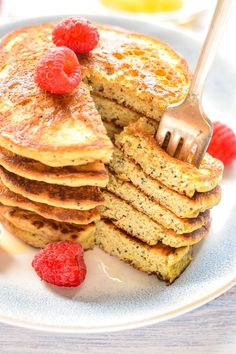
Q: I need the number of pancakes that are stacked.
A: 5